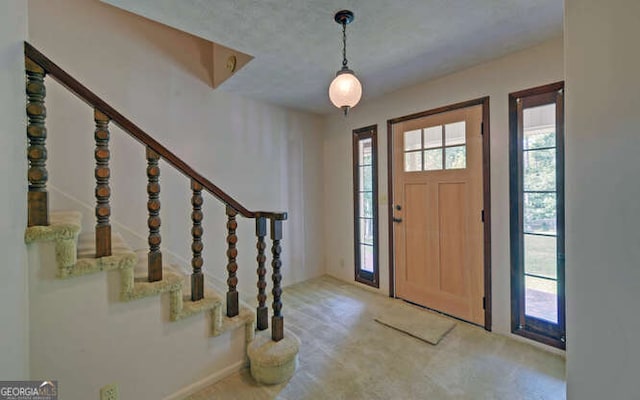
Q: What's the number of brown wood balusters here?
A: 7